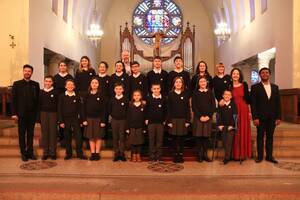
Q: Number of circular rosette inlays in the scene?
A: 3